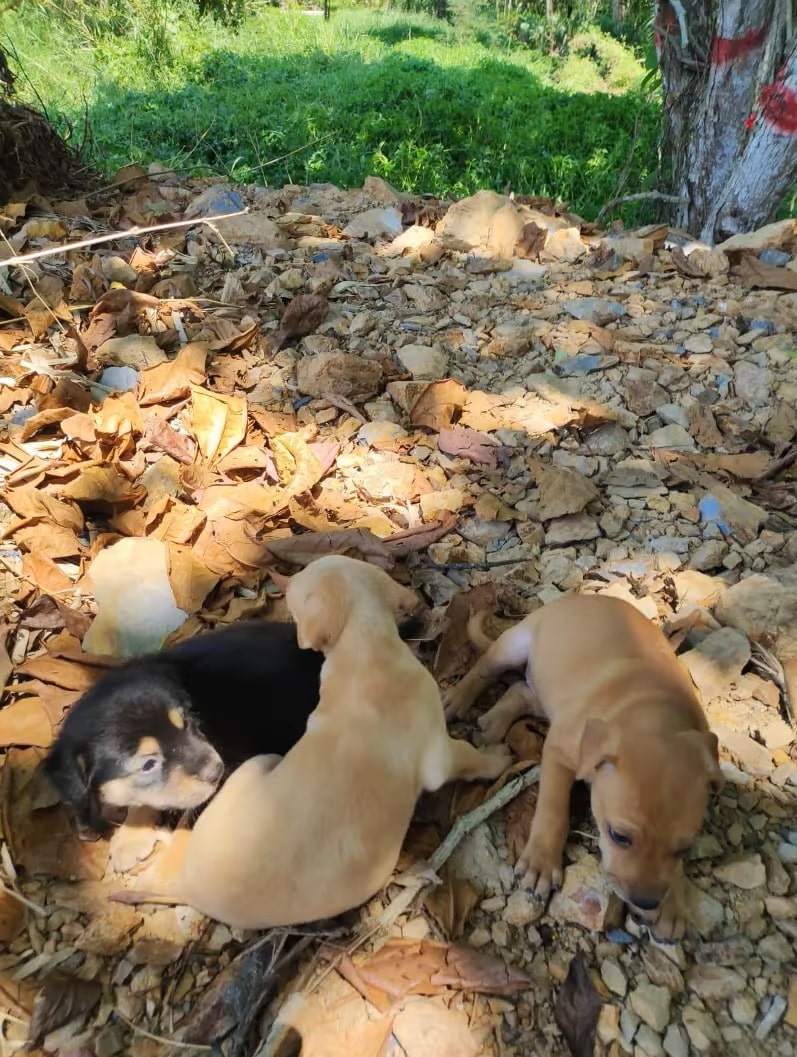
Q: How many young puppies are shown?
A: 3